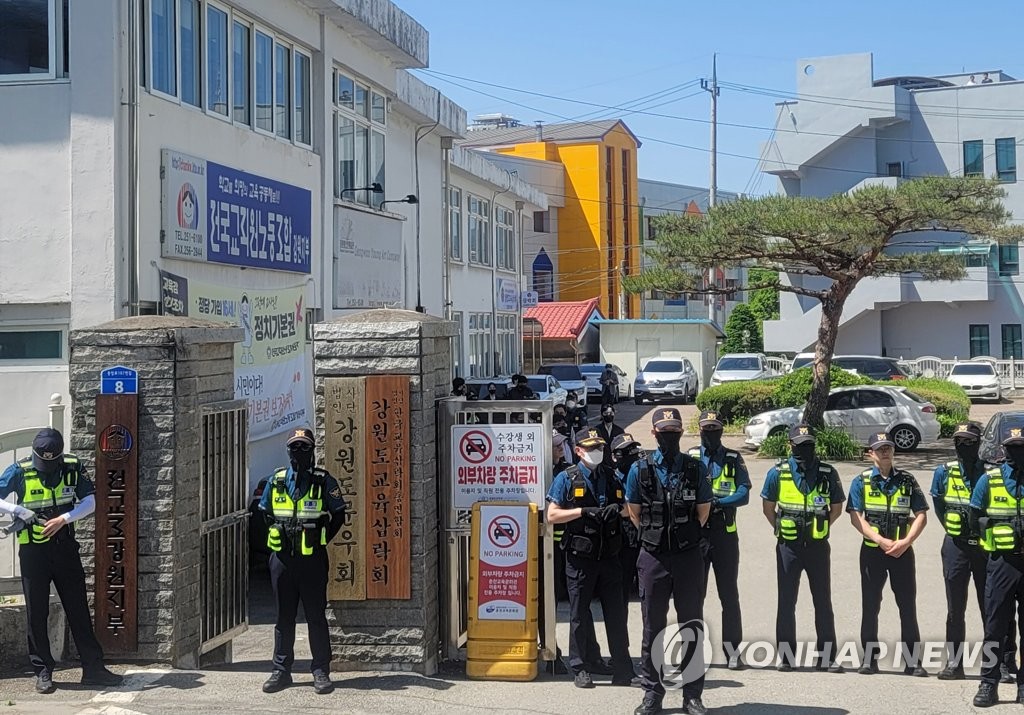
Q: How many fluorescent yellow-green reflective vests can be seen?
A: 7